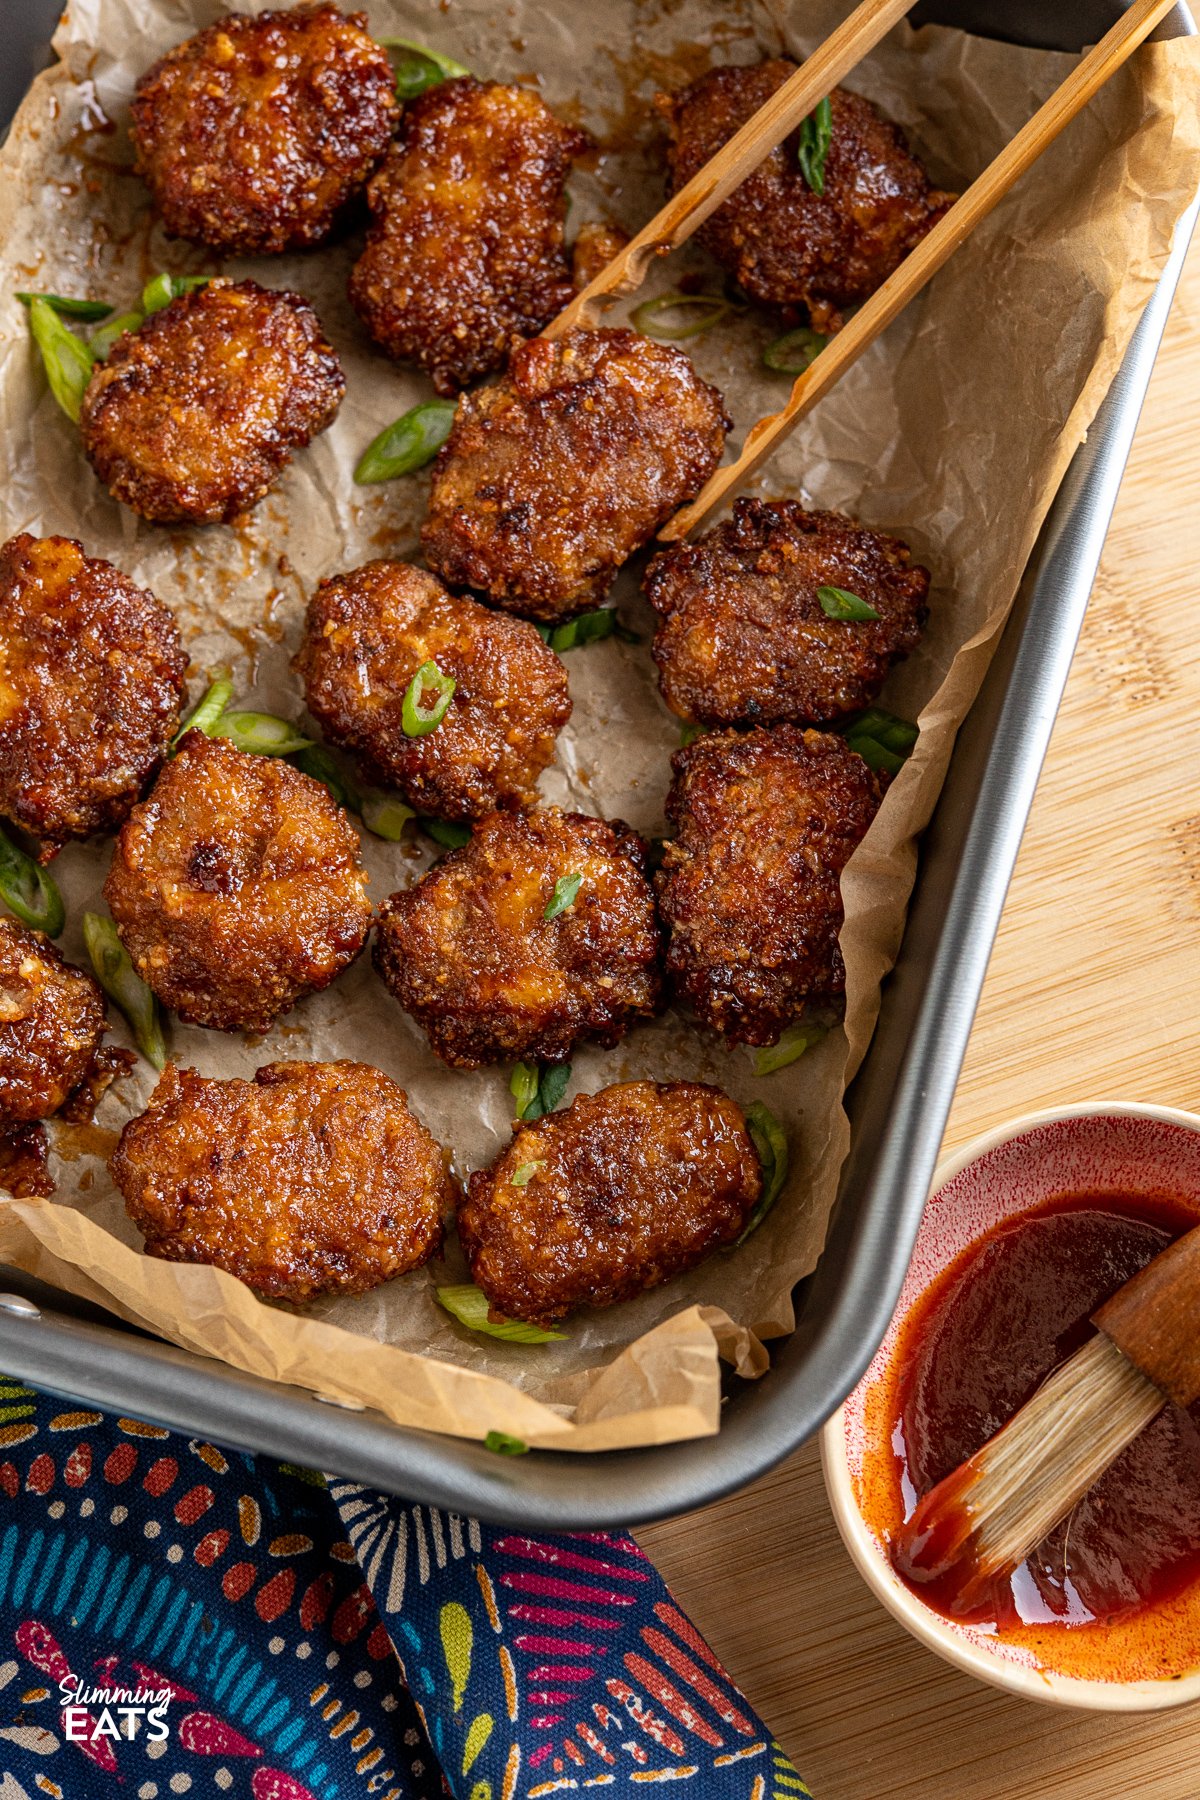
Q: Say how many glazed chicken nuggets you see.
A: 14